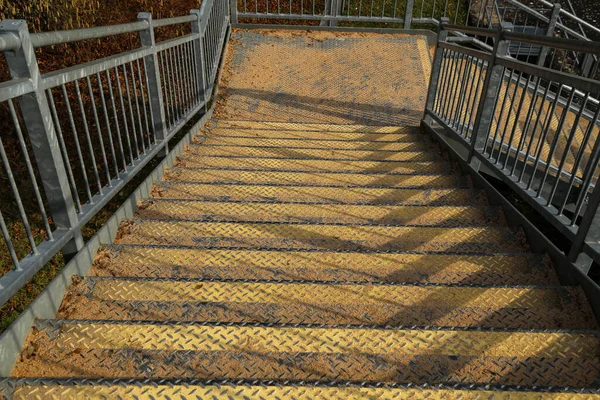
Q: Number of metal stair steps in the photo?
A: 13